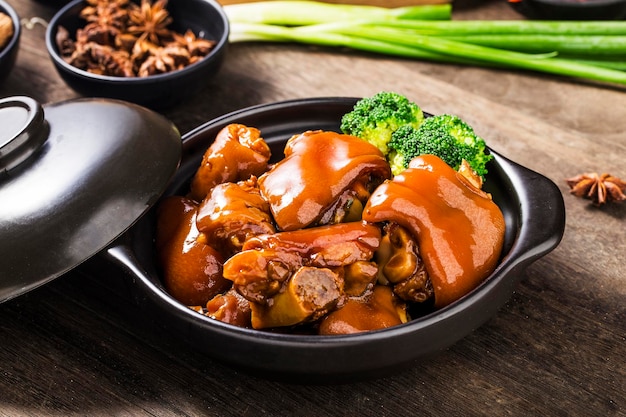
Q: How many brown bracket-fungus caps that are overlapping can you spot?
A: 0